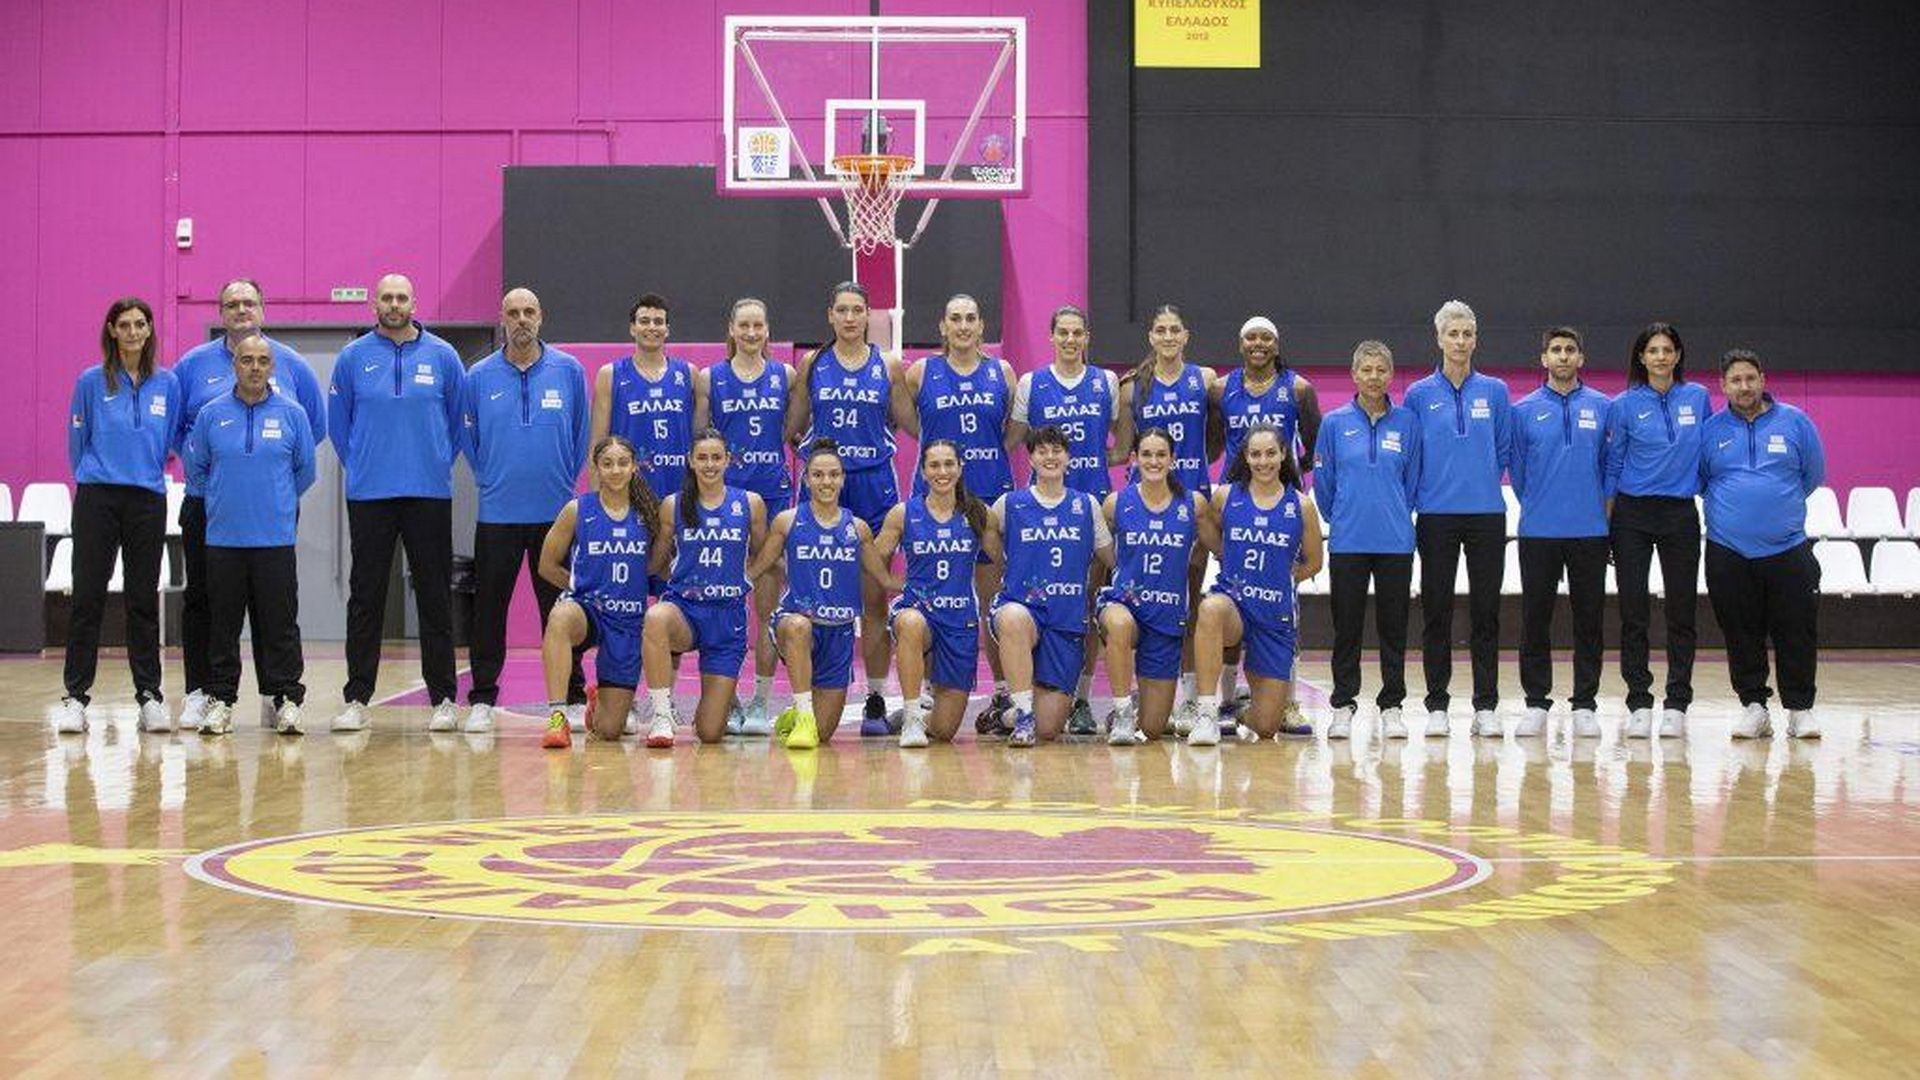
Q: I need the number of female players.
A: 14